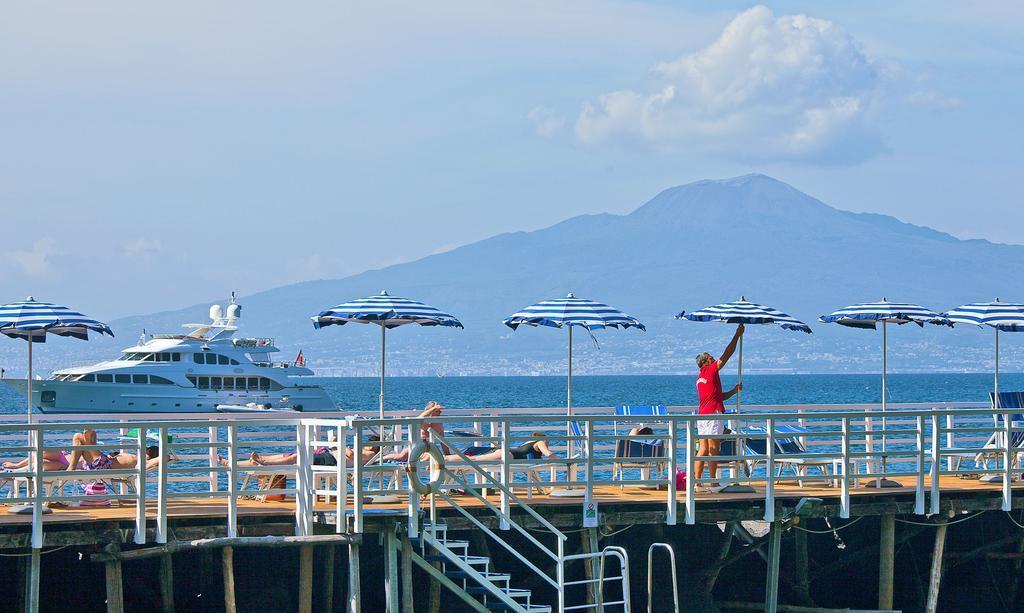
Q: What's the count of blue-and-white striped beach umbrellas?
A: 6